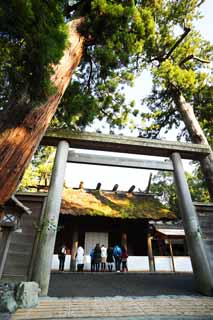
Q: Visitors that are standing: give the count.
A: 8